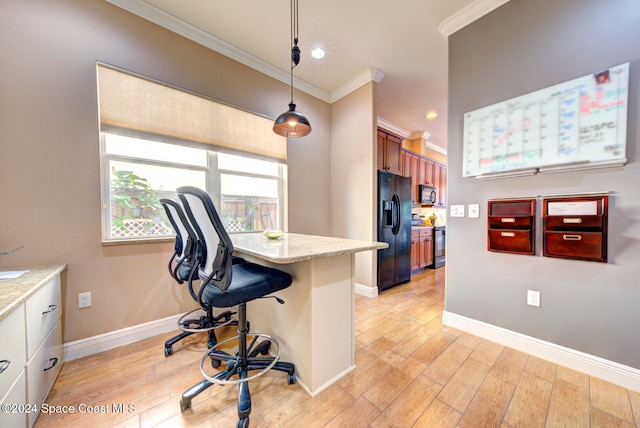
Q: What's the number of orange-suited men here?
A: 0